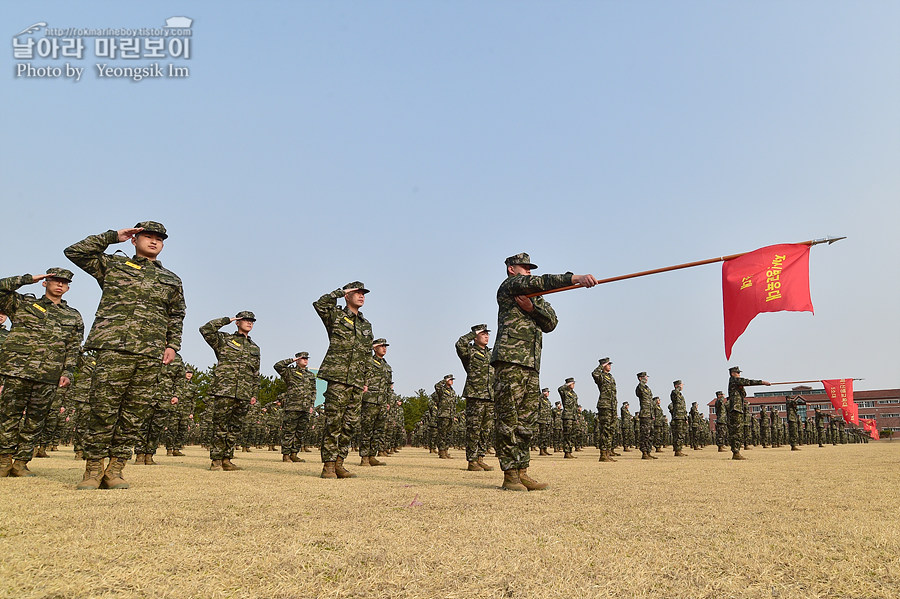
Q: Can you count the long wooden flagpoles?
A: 2